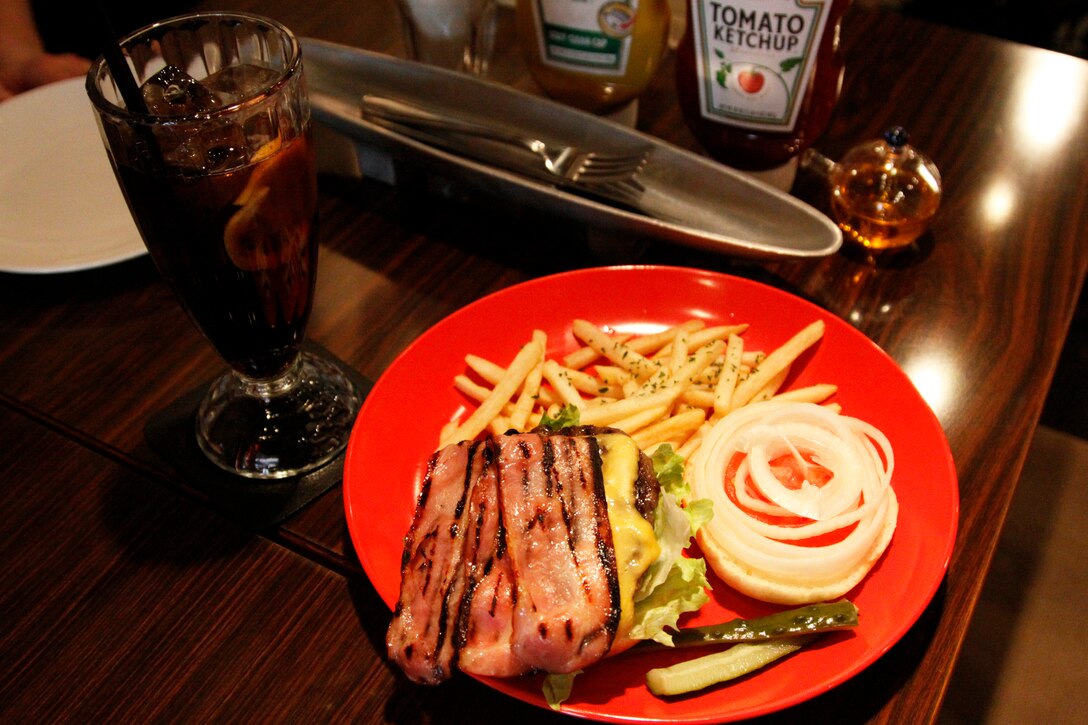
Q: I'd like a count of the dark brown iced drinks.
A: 1